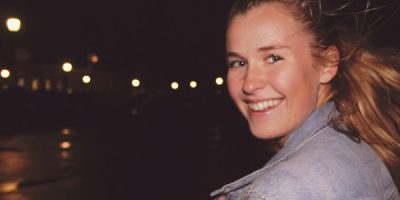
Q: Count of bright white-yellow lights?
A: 8